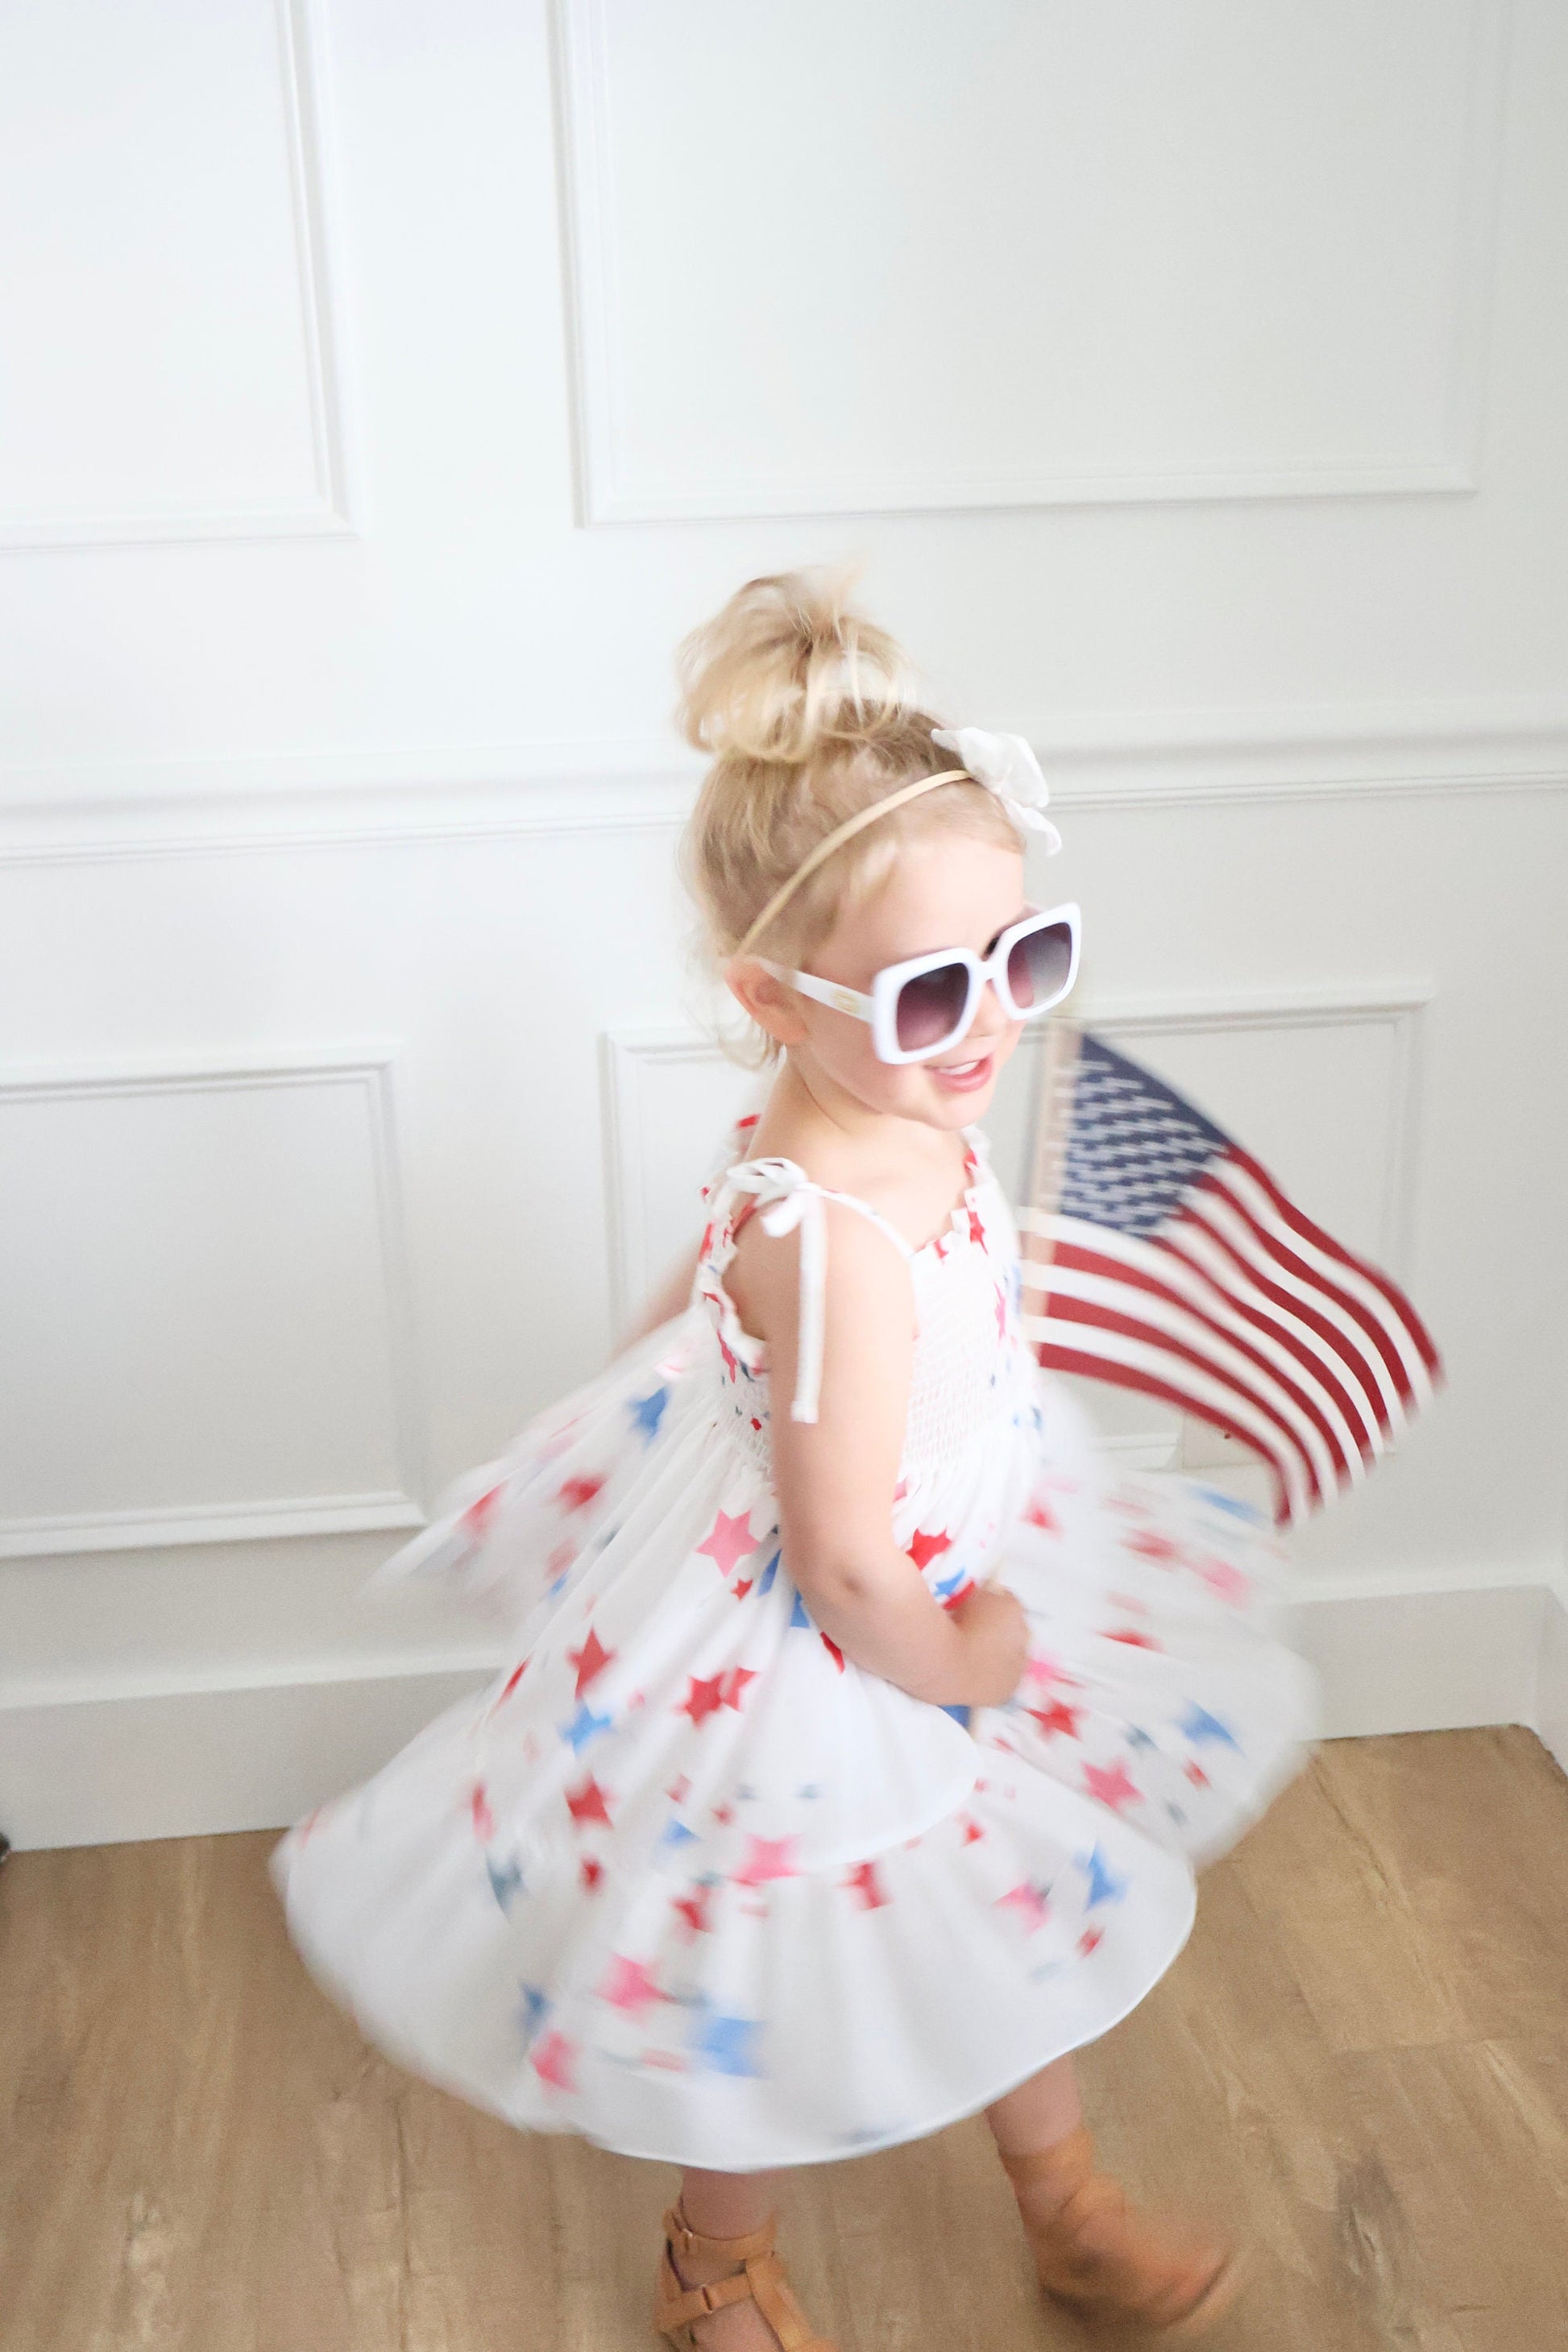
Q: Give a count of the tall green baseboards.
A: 0